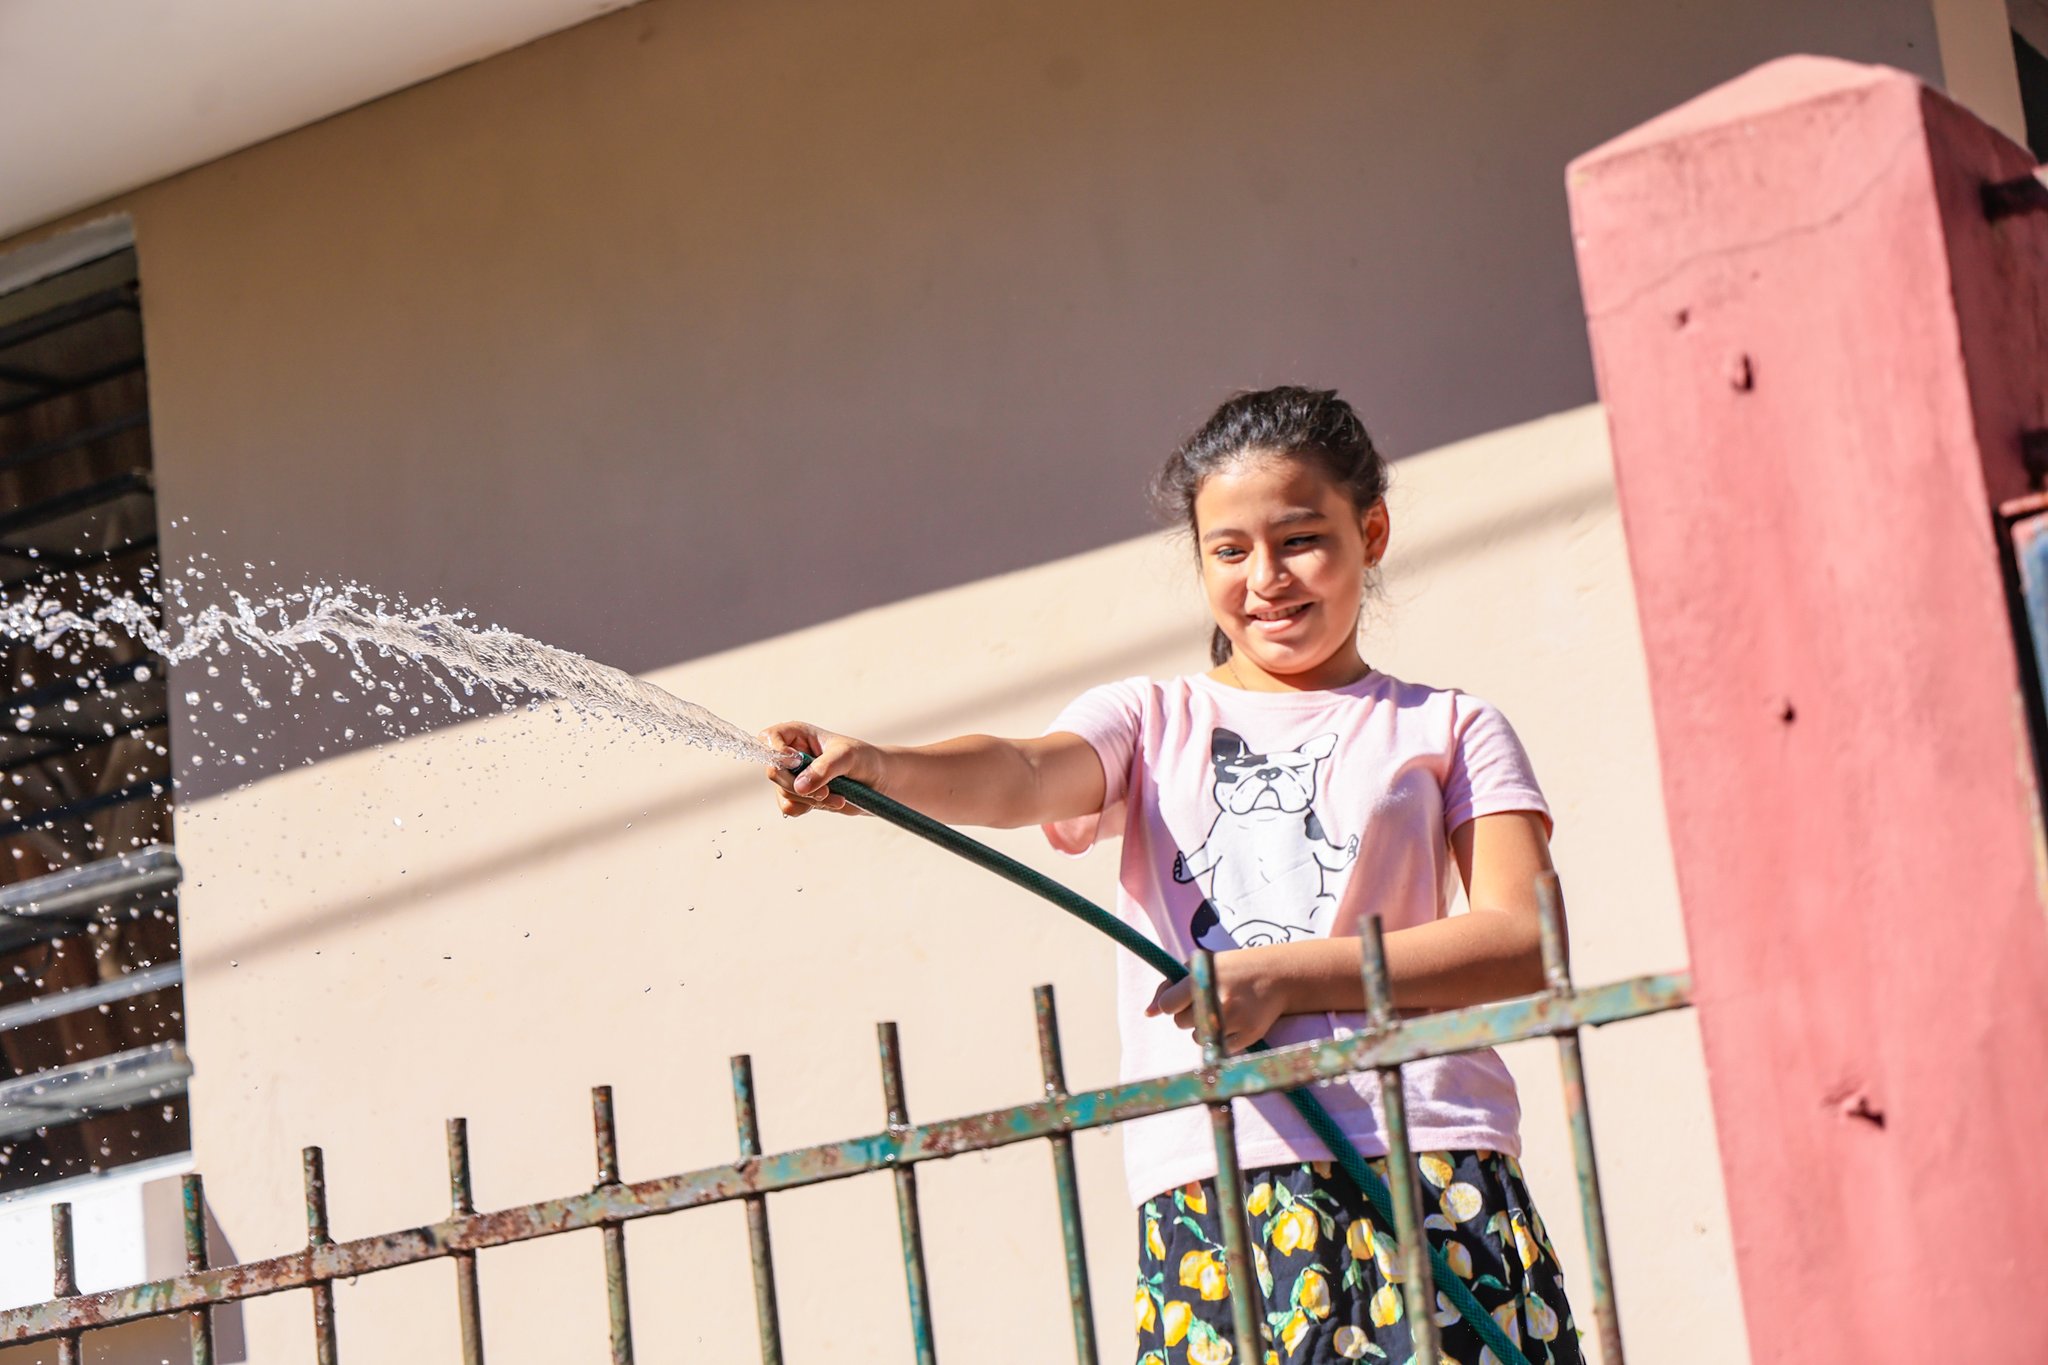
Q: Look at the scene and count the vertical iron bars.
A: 11